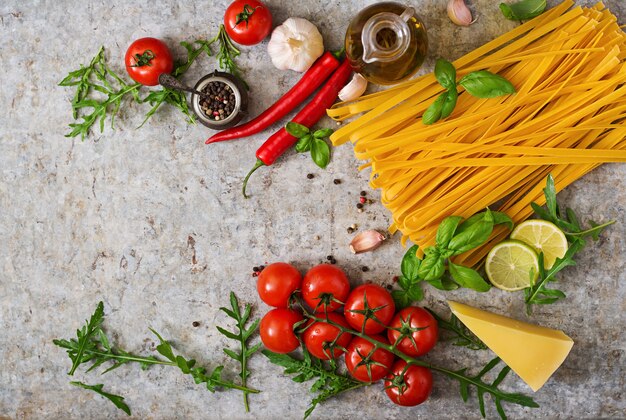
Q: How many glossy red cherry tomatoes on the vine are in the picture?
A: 8